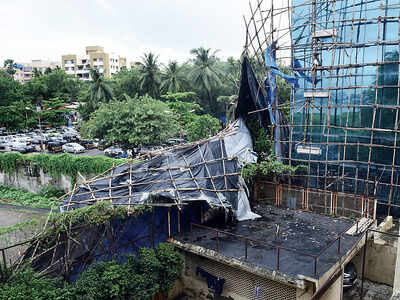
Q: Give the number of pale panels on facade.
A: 3